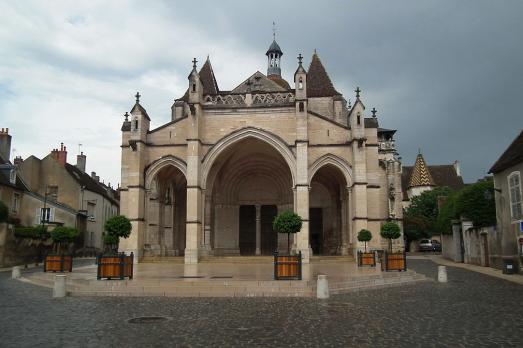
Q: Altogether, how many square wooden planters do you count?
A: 5